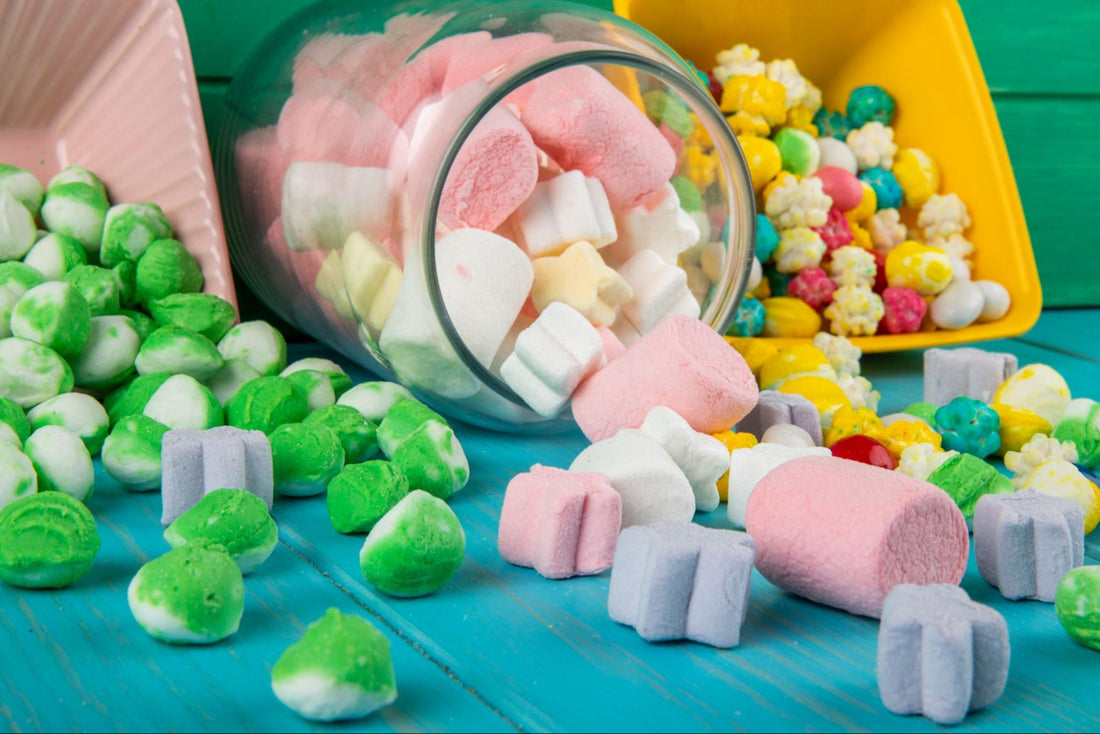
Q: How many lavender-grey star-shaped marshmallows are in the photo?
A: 6